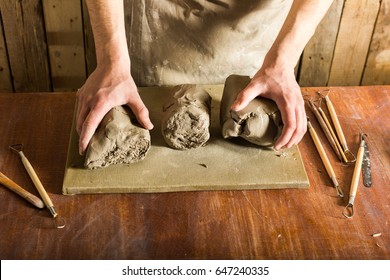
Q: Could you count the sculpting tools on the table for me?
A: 8